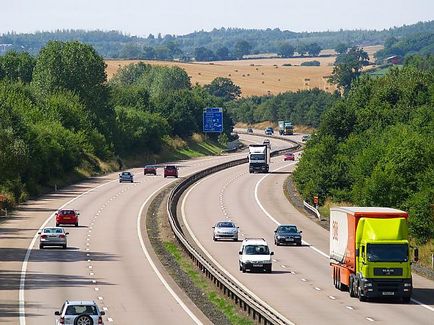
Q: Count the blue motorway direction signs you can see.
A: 1